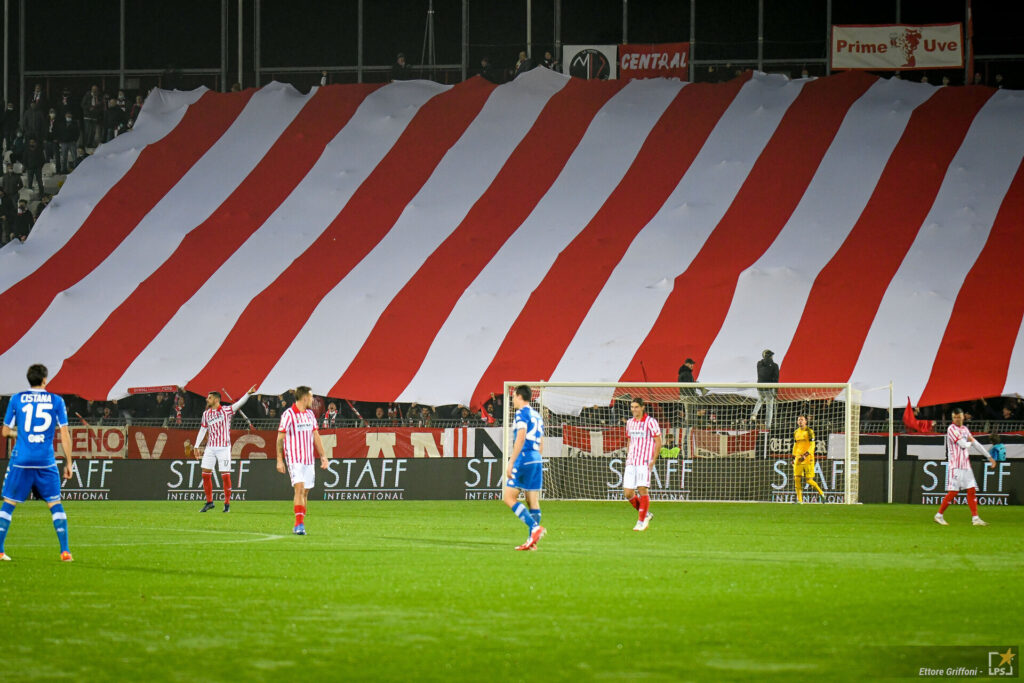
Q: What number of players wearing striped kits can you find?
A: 4